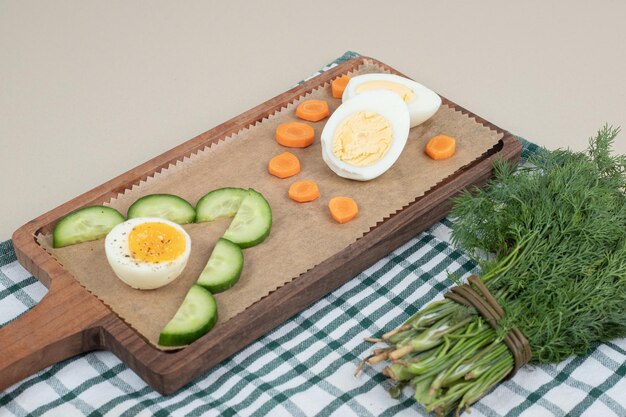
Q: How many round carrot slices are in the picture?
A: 7